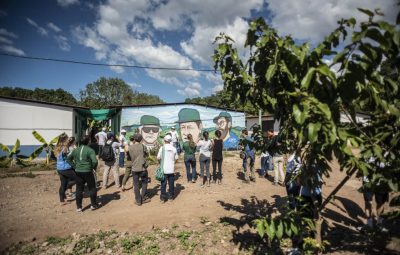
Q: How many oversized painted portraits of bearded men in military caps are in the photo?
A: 3